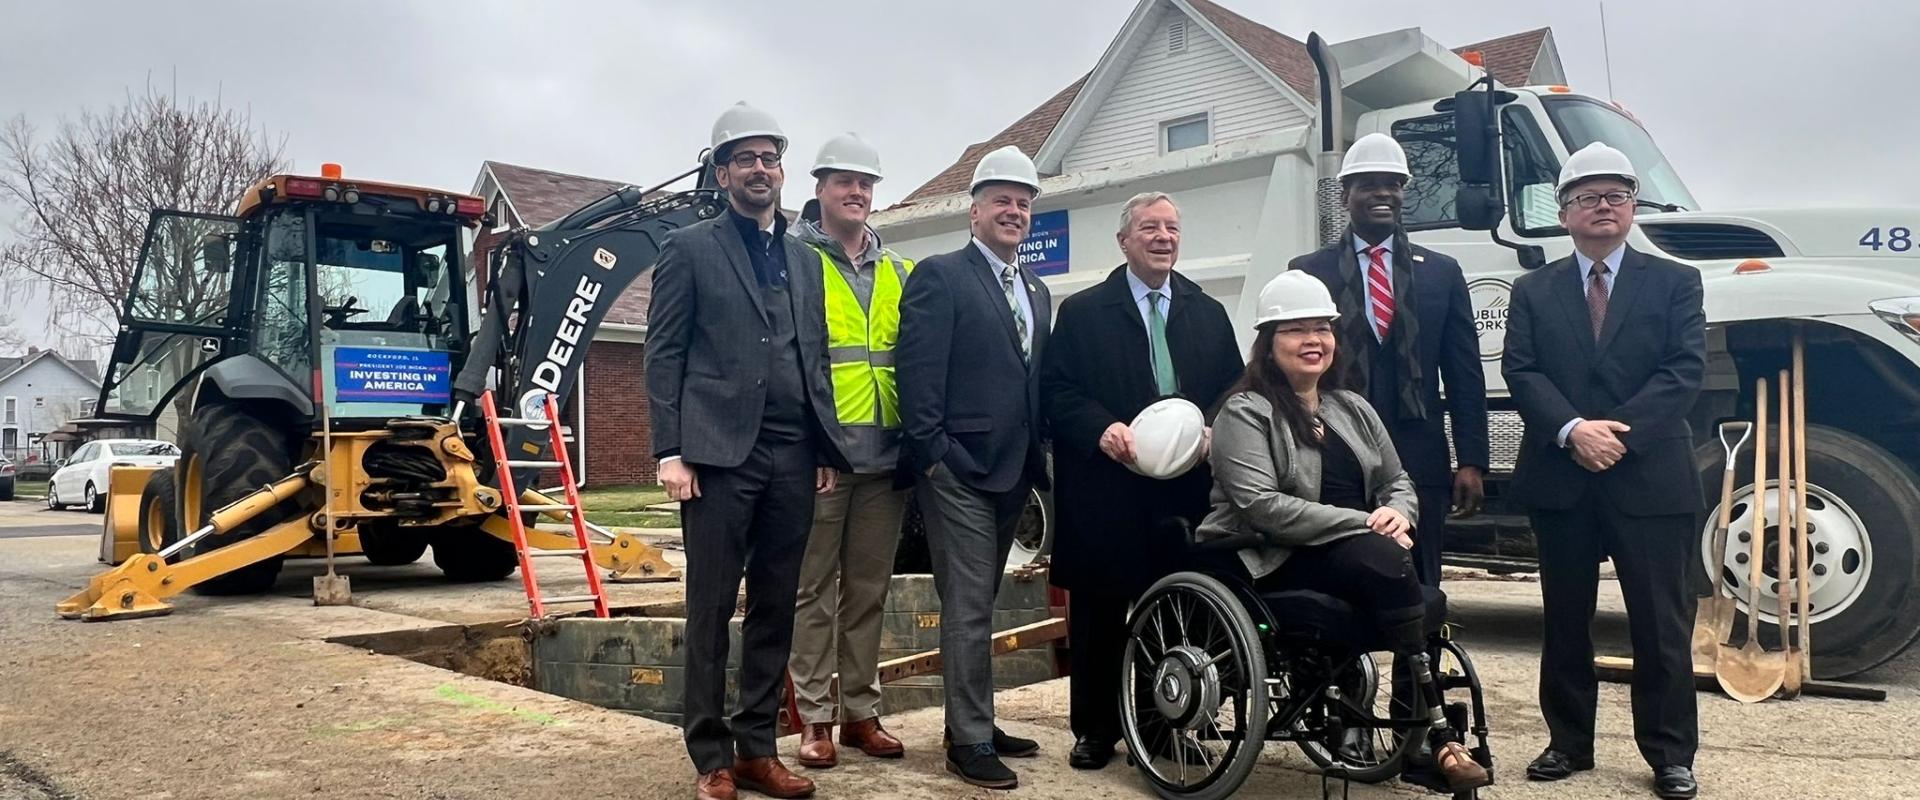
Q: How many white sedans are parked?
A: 1